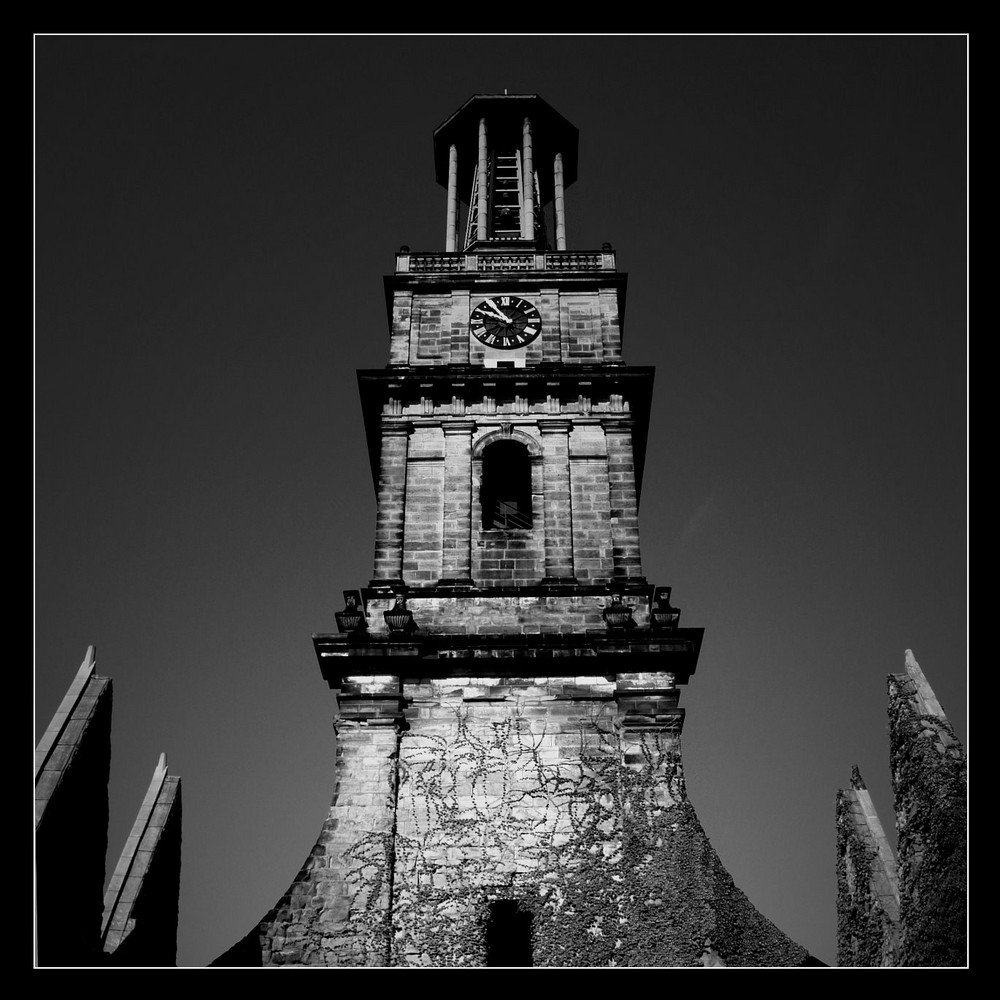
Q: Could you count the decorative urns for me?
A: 4